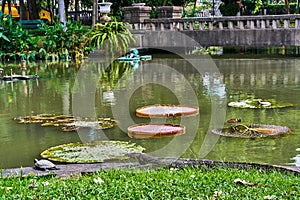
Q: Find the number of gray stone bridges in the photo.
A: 1